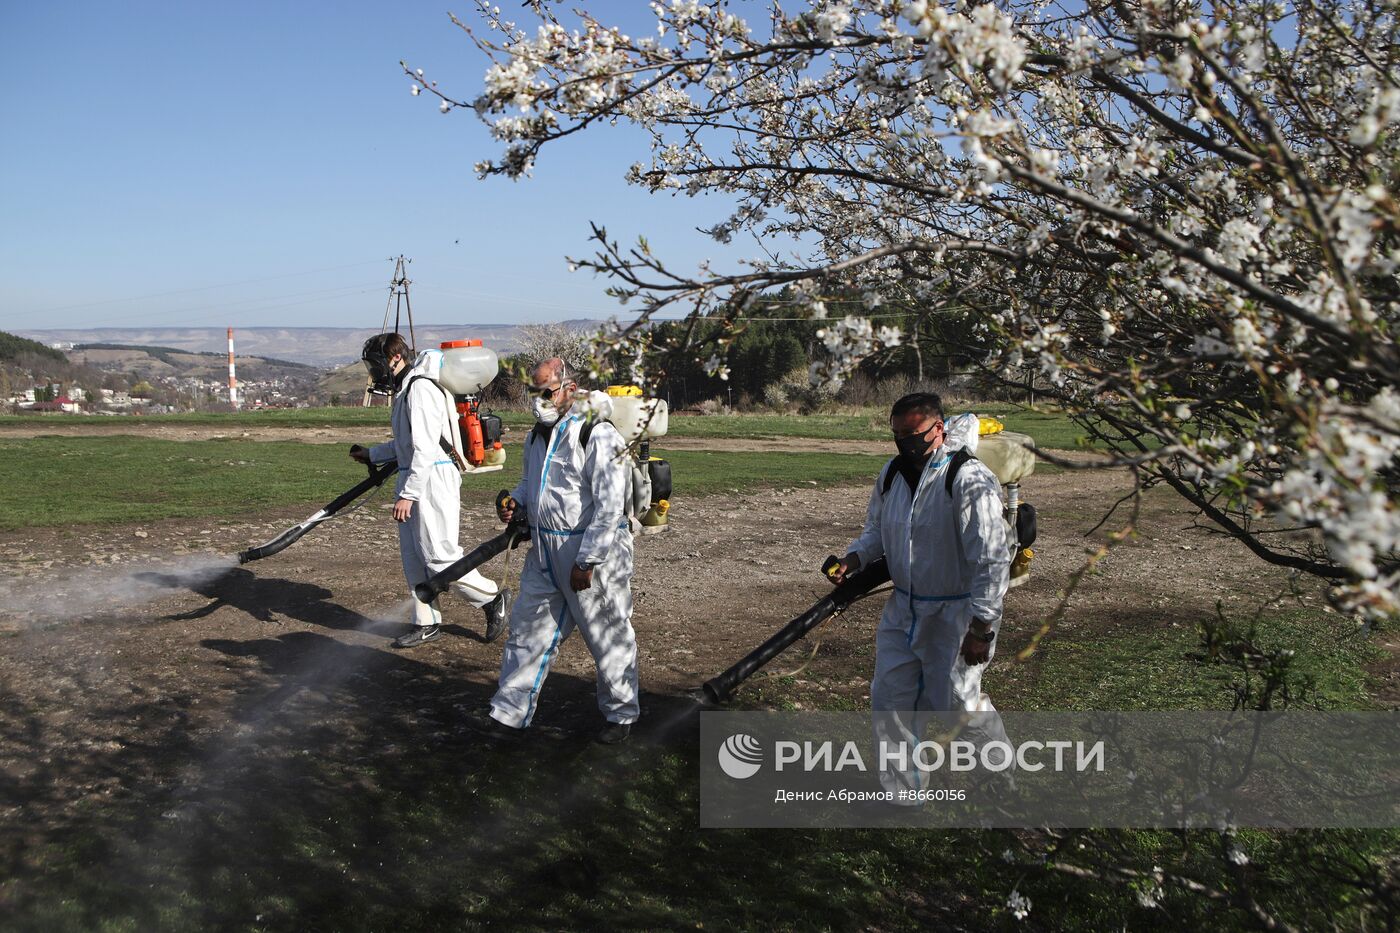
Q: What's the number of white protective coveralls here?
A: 3